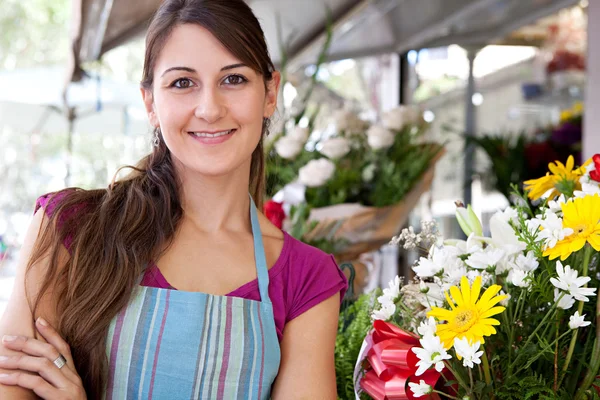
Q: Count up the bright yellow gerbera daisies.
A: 3